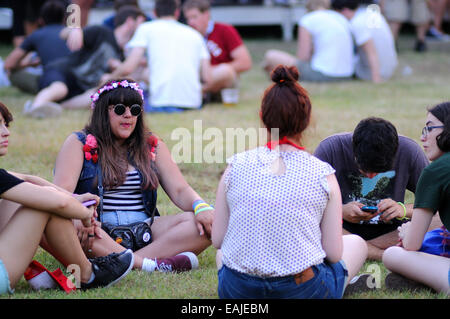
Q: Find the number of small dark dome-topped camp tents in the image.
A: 0